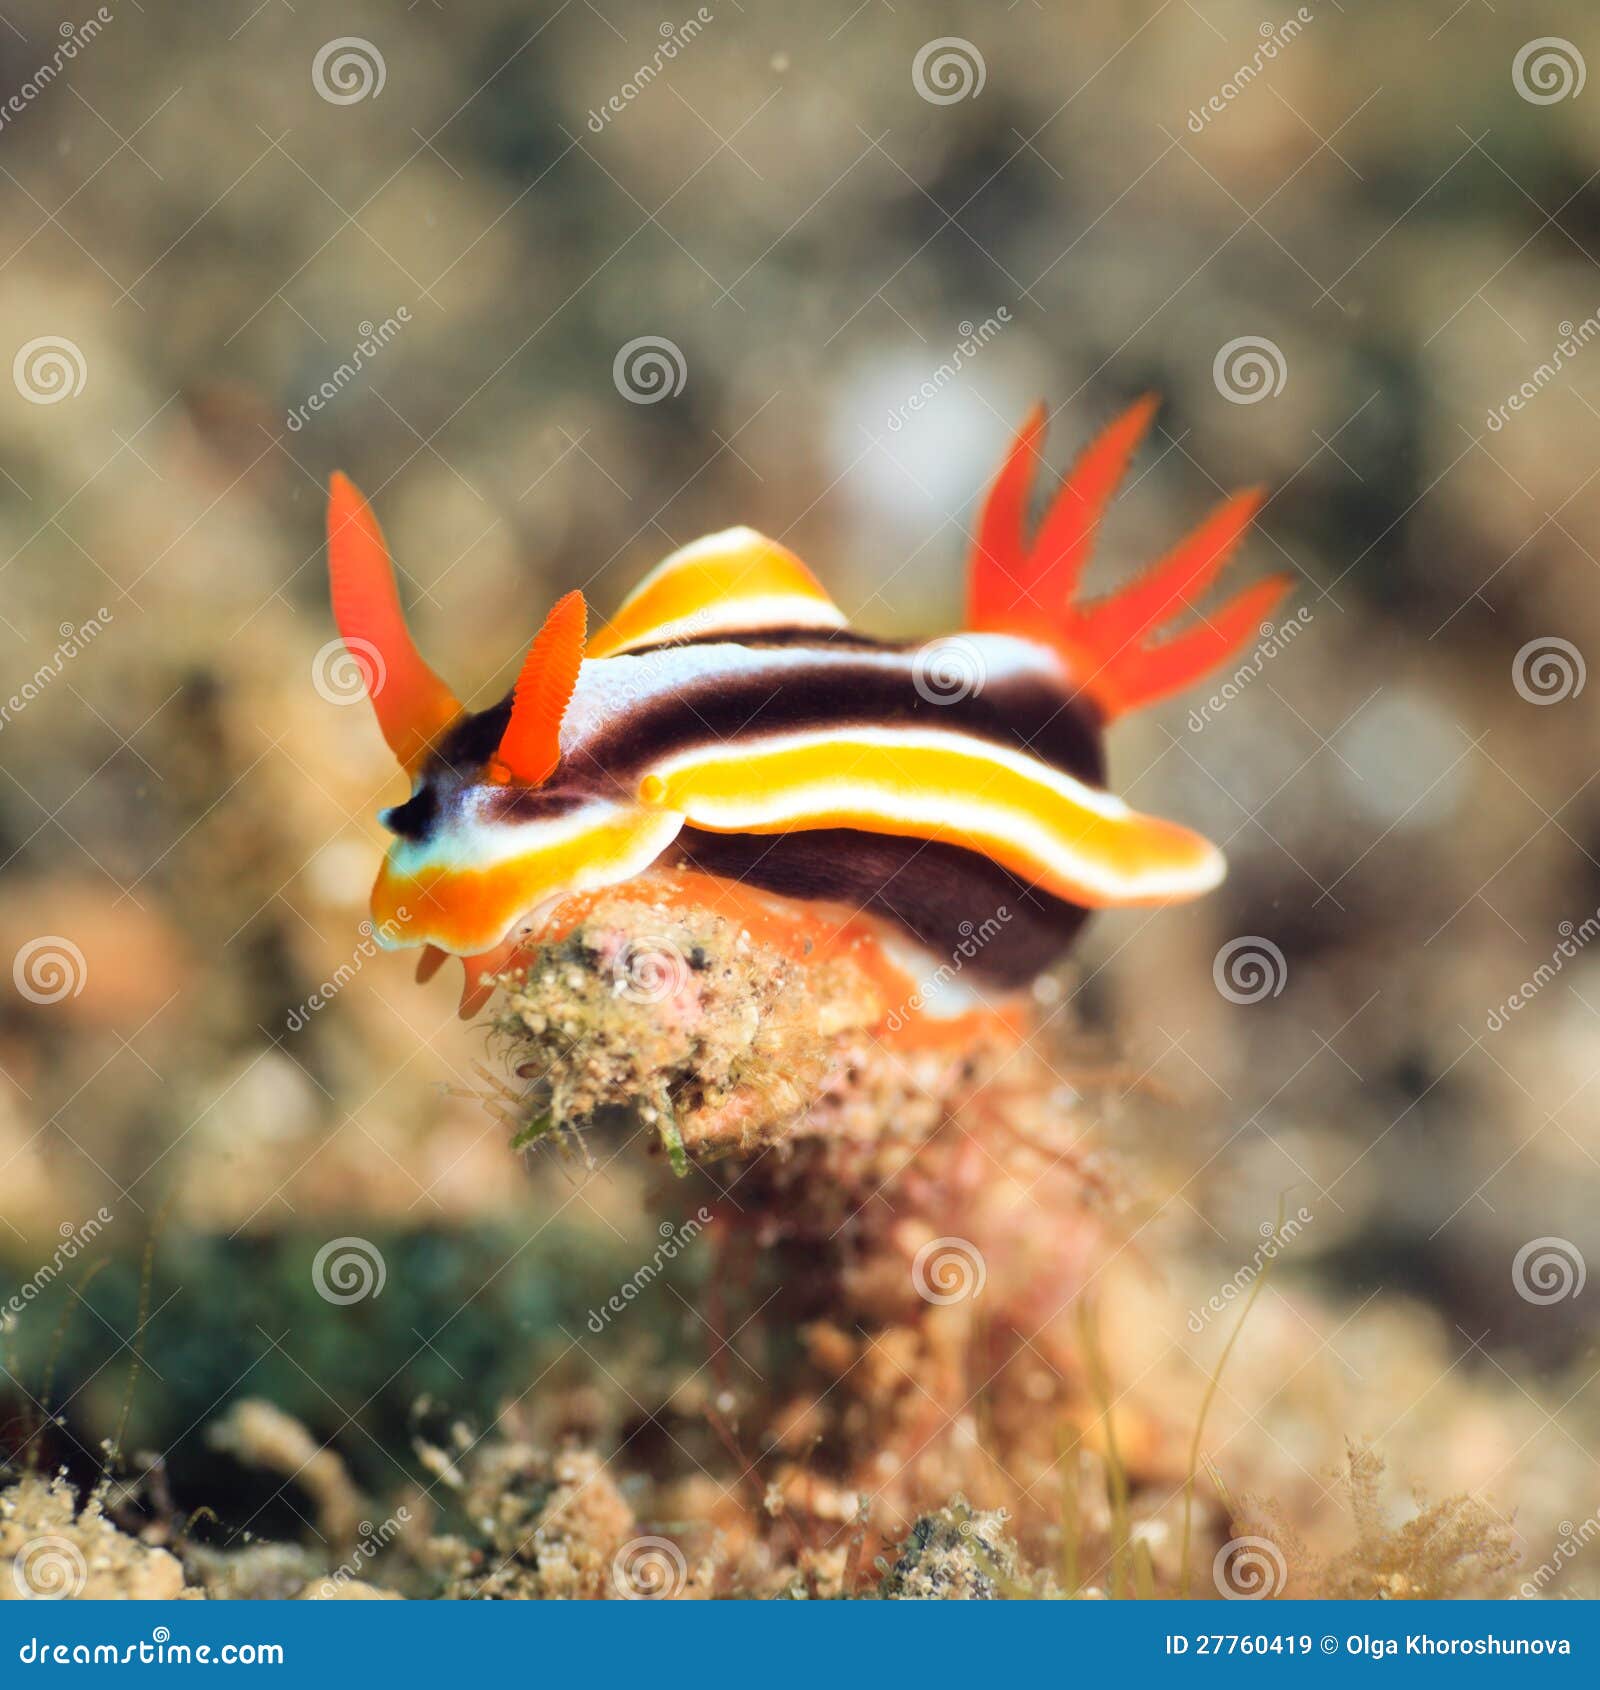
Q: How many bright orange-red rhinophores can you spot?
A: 2